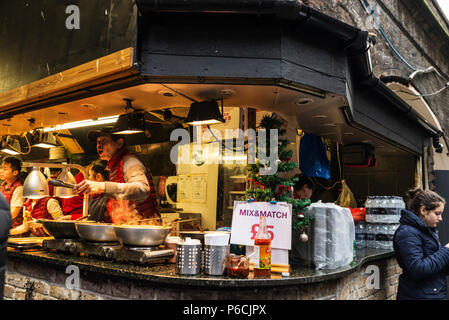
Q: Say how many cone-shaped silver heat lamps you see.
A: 2